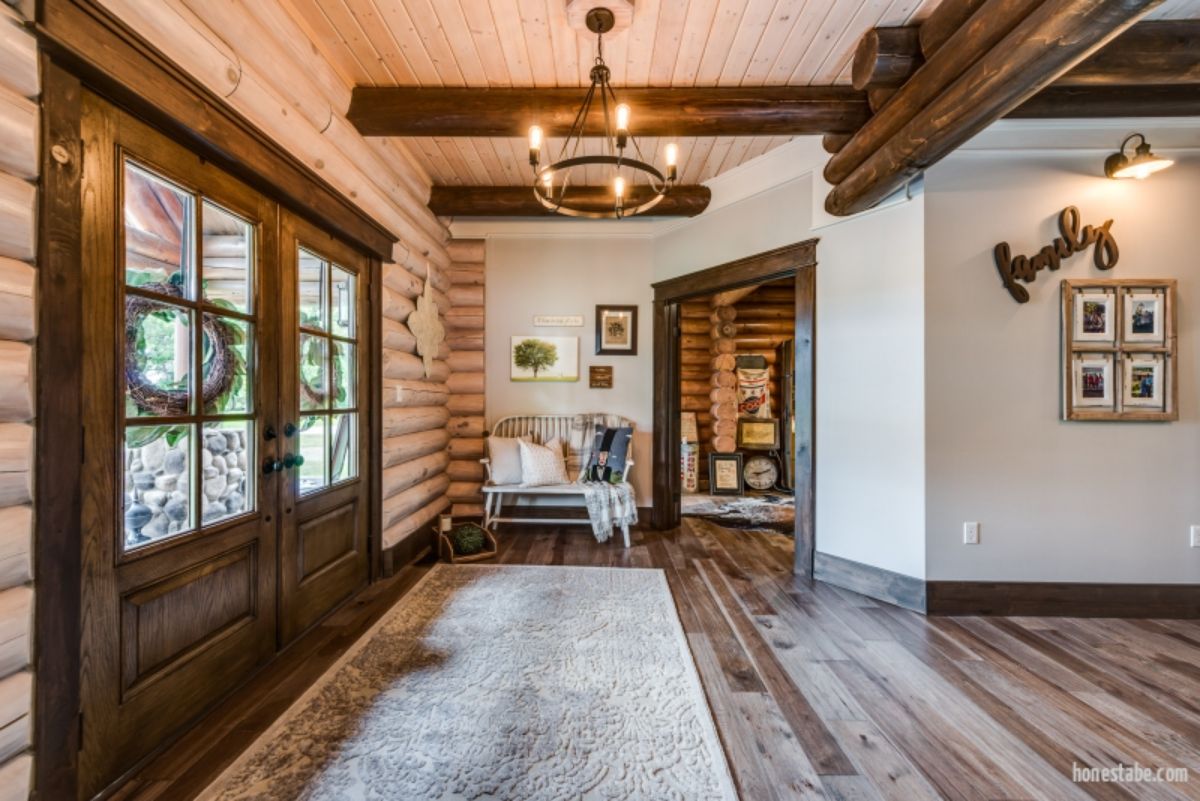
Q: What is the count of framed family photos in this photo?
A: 4